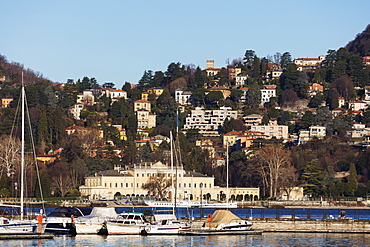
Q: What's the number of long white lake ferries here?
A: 1